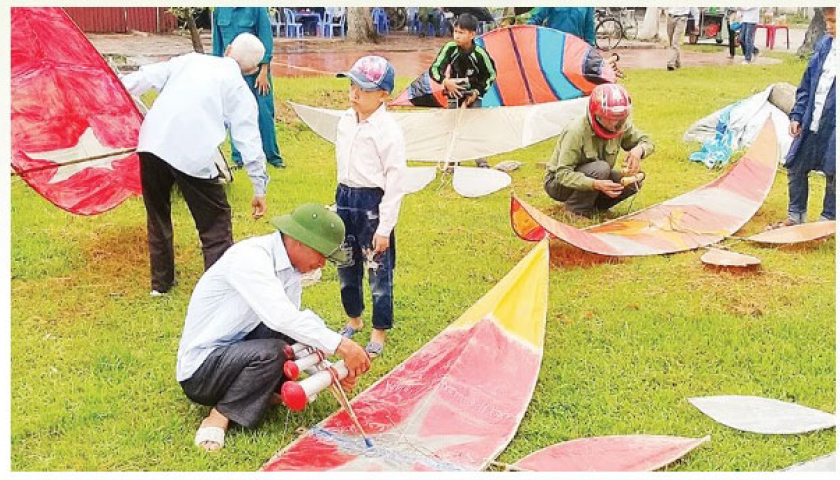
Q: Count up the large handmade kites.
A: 5